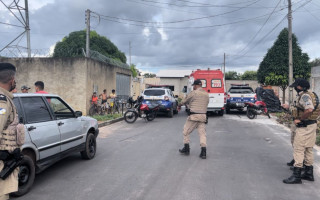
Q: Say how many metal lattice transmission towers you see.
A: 1